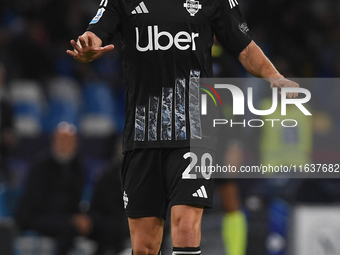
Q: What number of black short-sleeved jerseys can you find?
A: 1